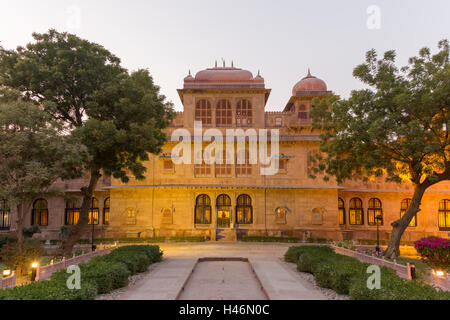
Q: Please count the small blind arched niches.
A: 4